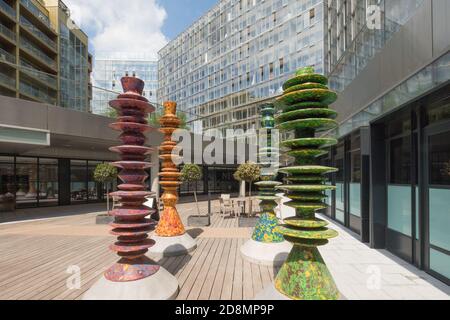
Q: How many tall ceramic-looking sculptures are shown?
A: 4